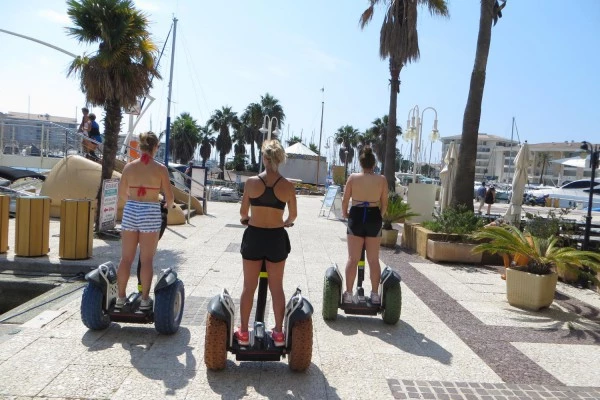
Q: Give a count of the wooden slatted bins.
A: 3